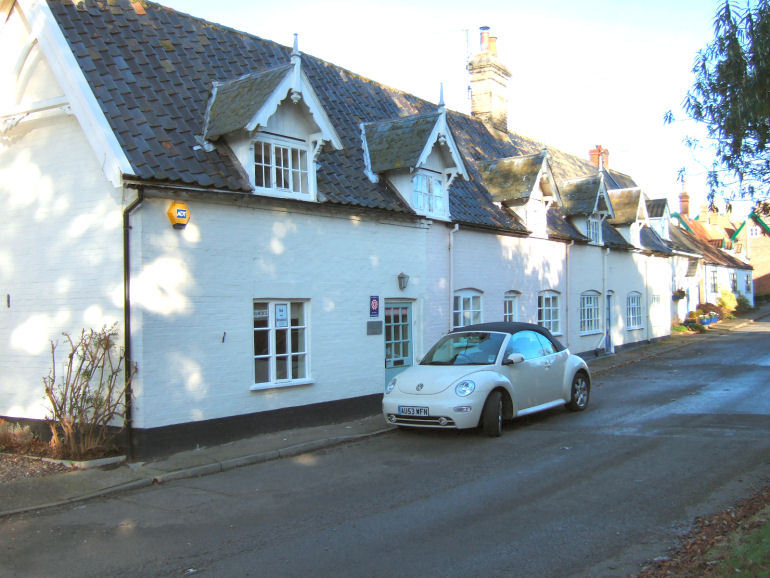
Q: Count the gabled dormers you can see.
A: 6